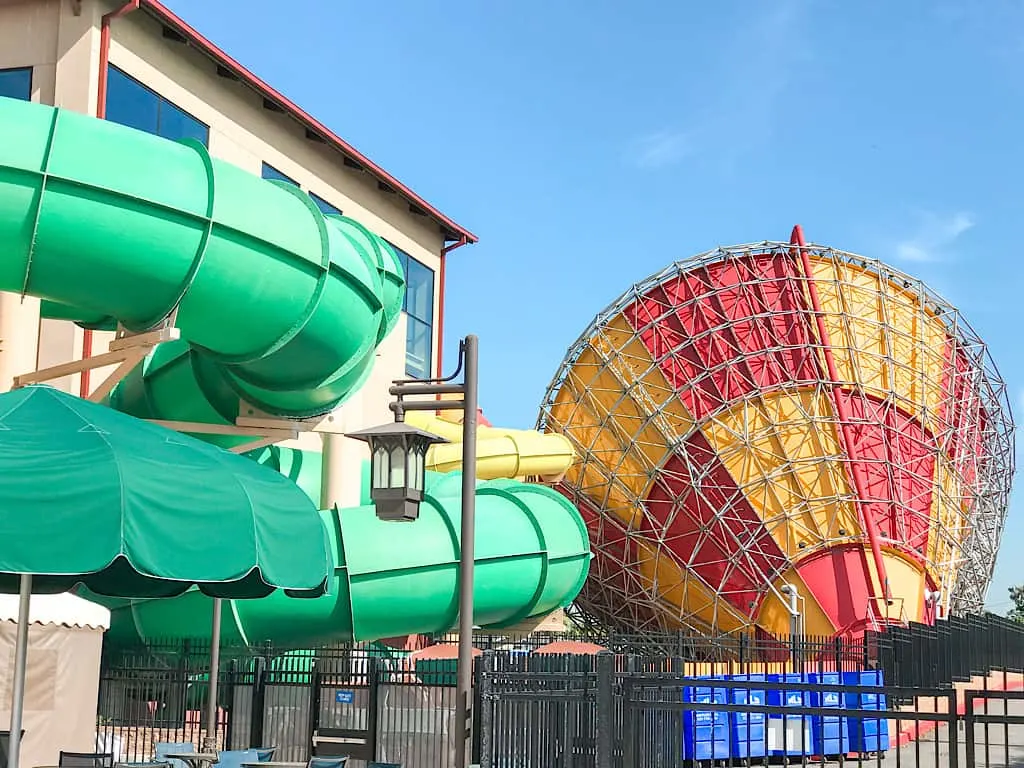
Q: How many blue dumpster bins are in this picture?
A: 5